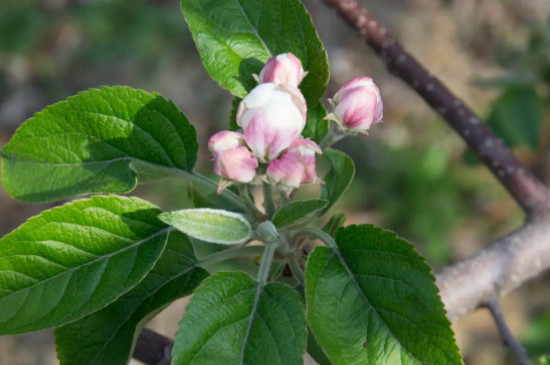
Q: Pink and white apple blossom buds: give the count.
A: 5